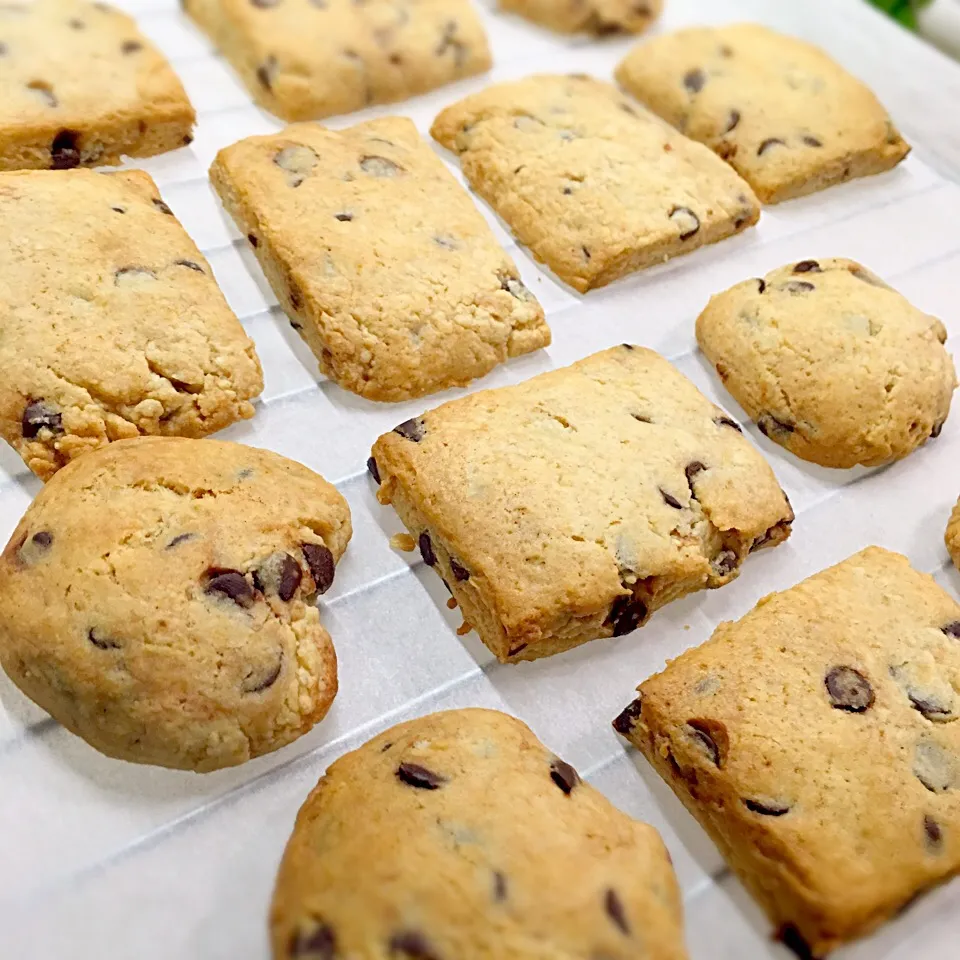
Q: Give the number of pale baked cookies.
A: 13